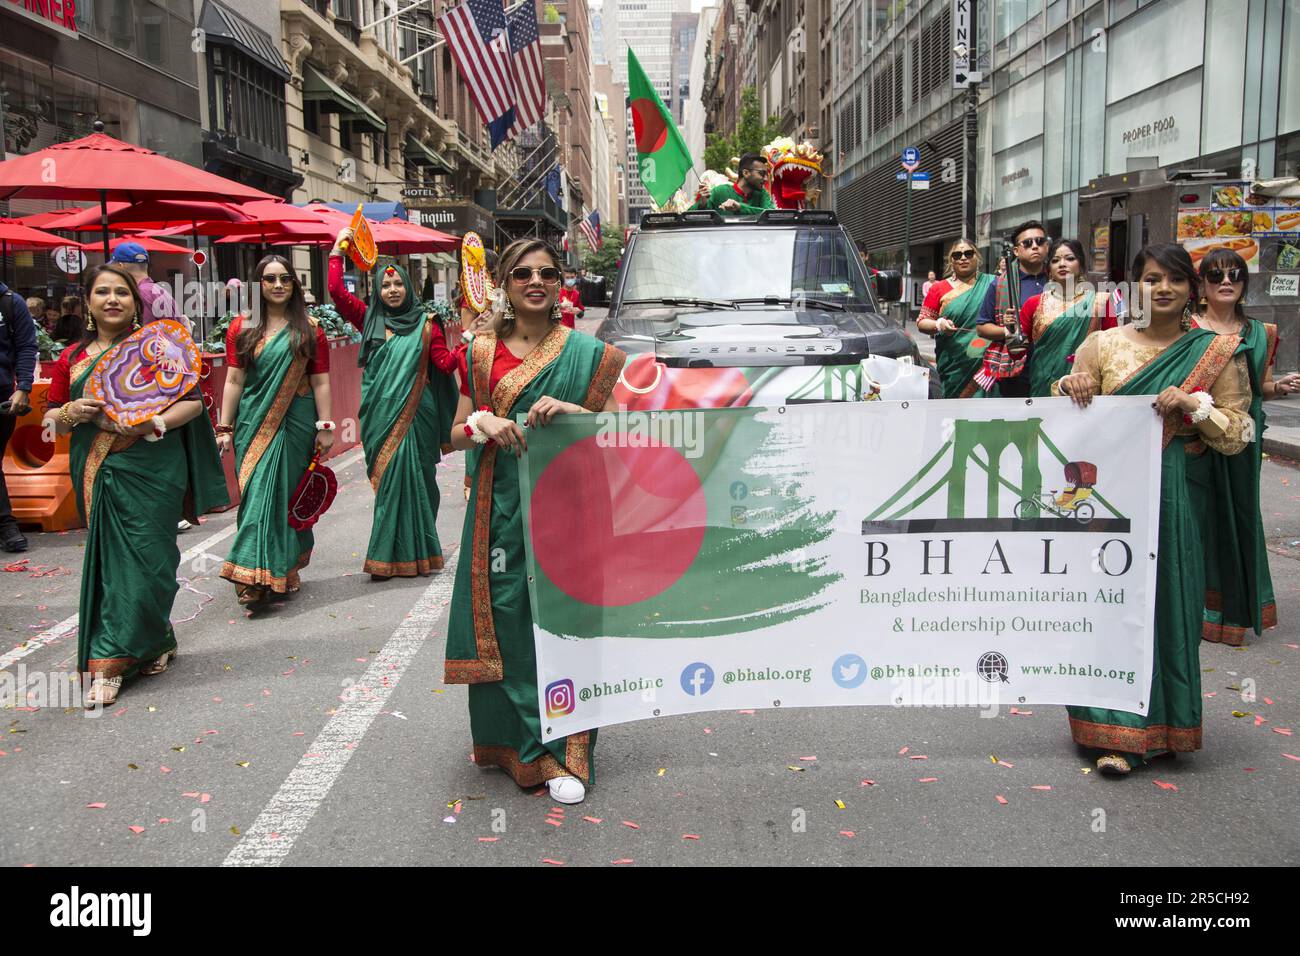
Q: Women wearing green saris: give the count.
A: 8